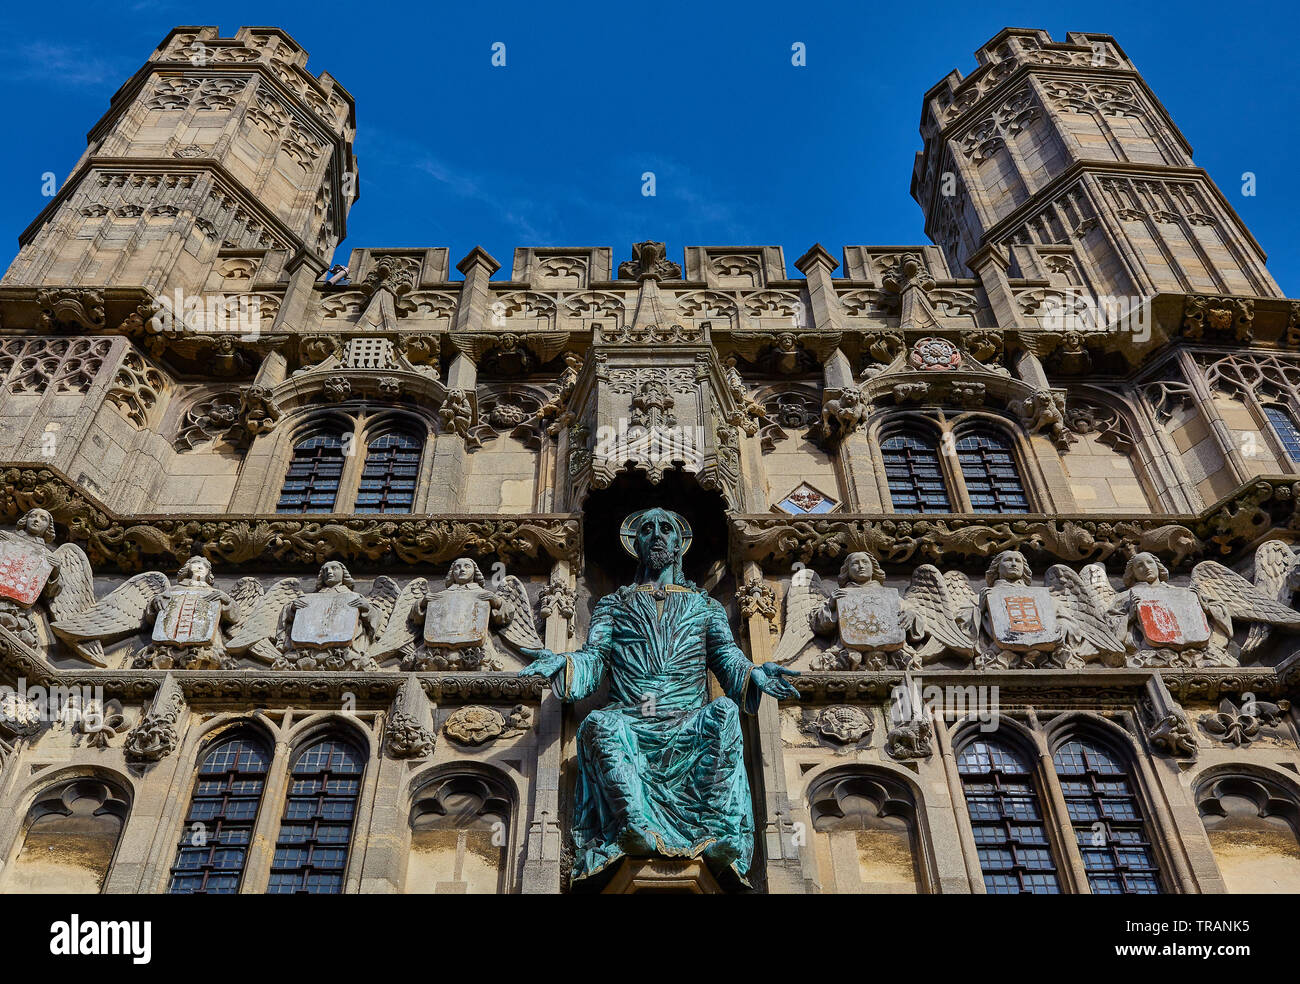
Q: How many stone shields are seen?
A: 7